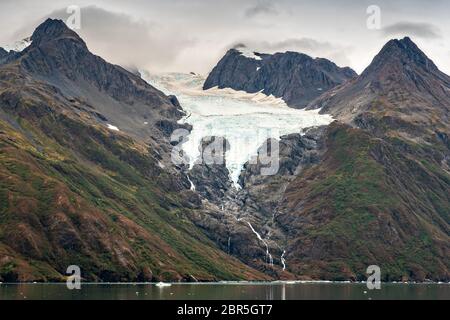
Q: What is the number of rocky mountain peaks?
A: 3